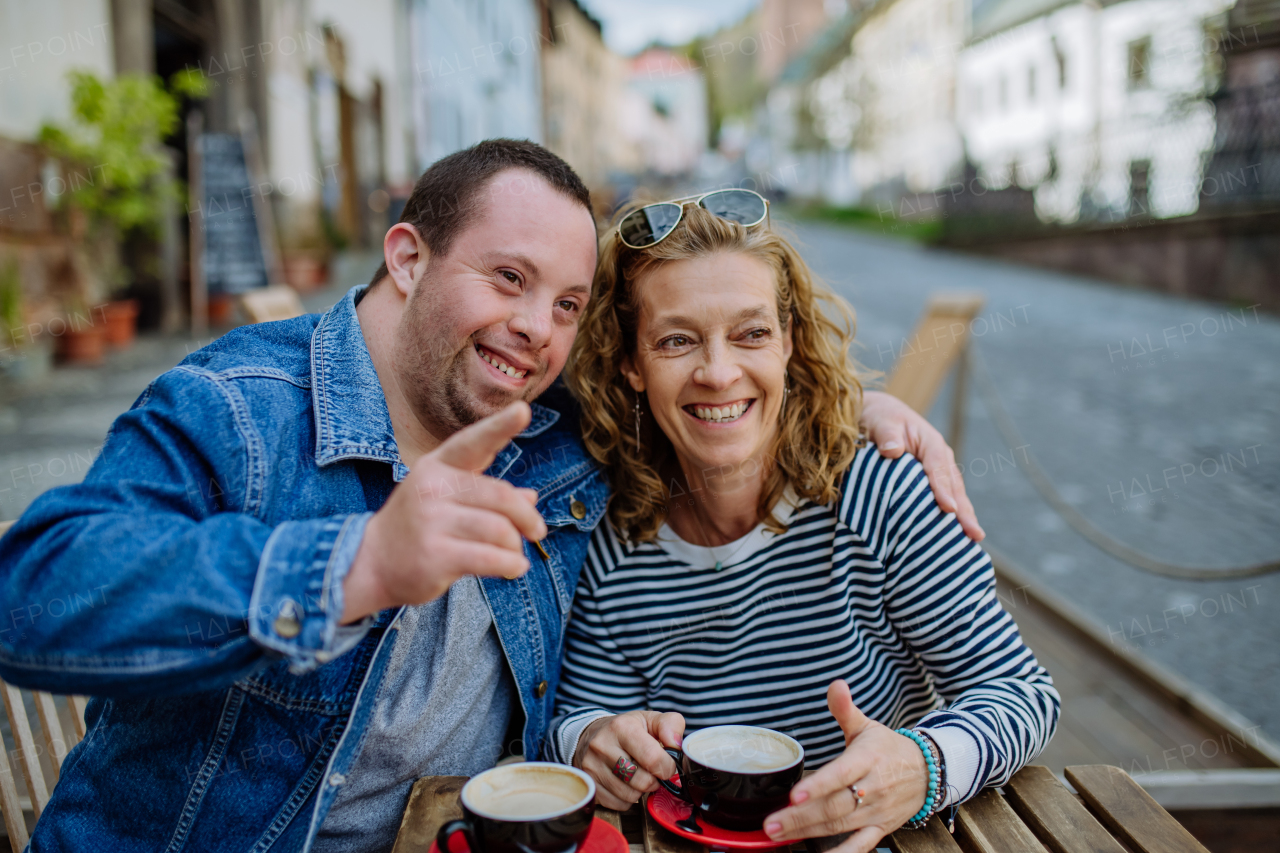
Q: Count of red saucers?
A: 2